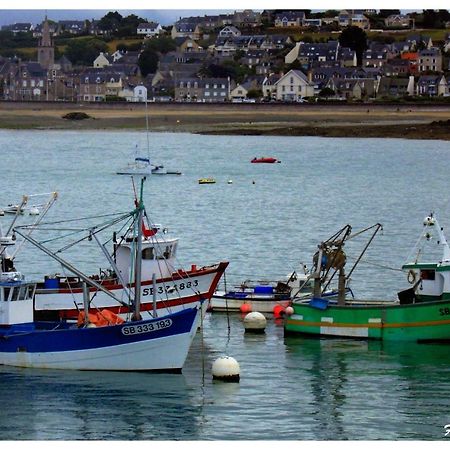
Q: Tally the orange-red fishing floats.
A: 2